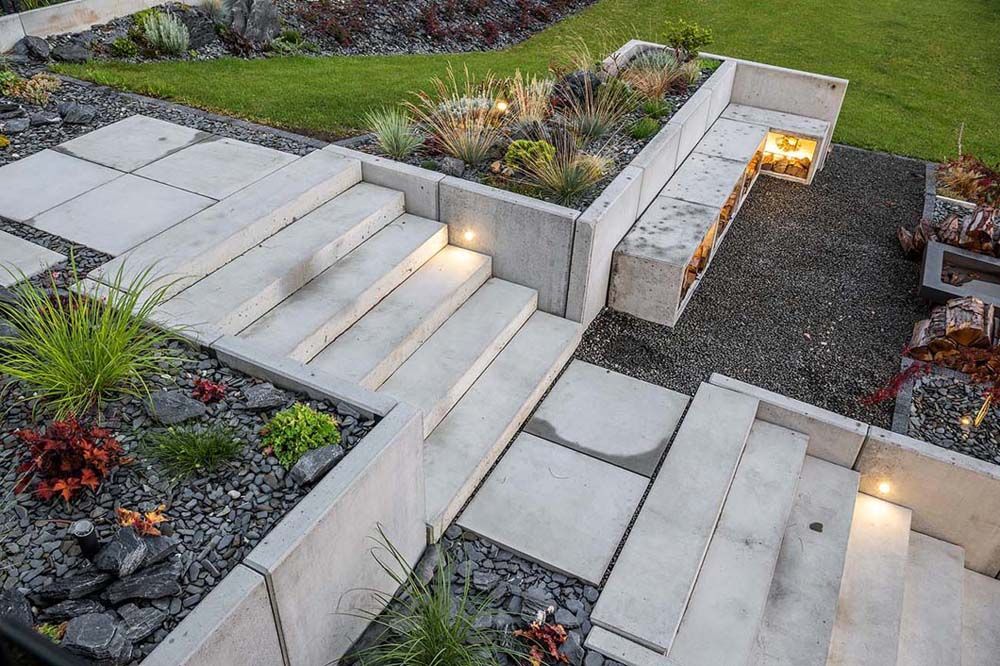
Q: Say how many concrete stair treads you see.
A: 12